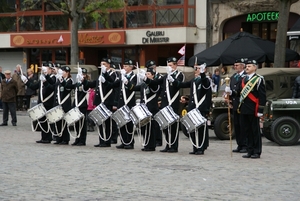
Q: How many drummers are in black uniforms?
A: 8